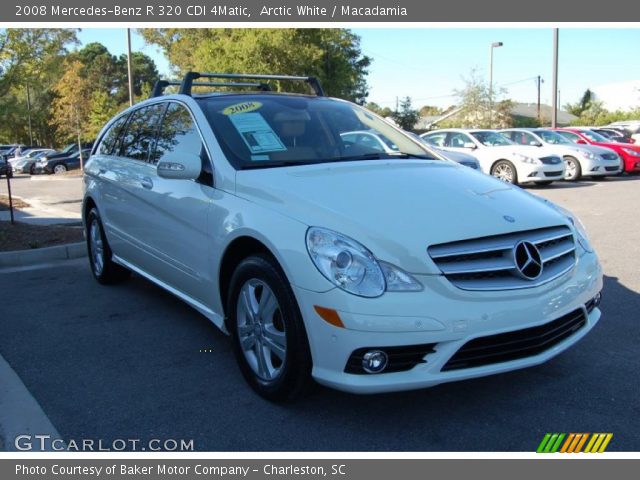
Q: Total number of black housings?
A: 2